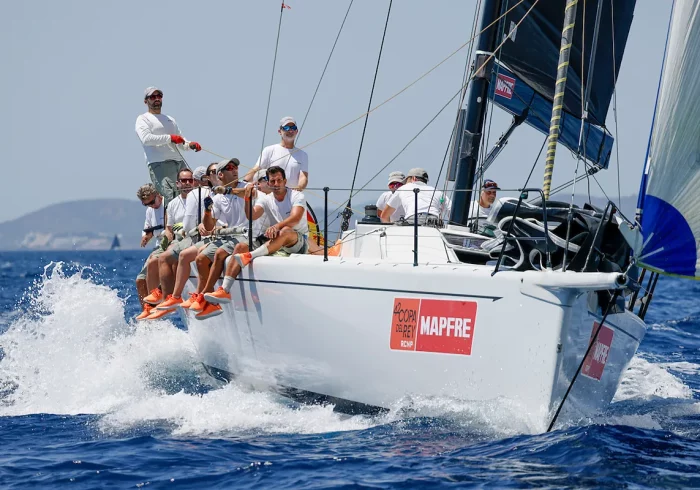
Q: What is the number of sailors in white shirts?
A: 12